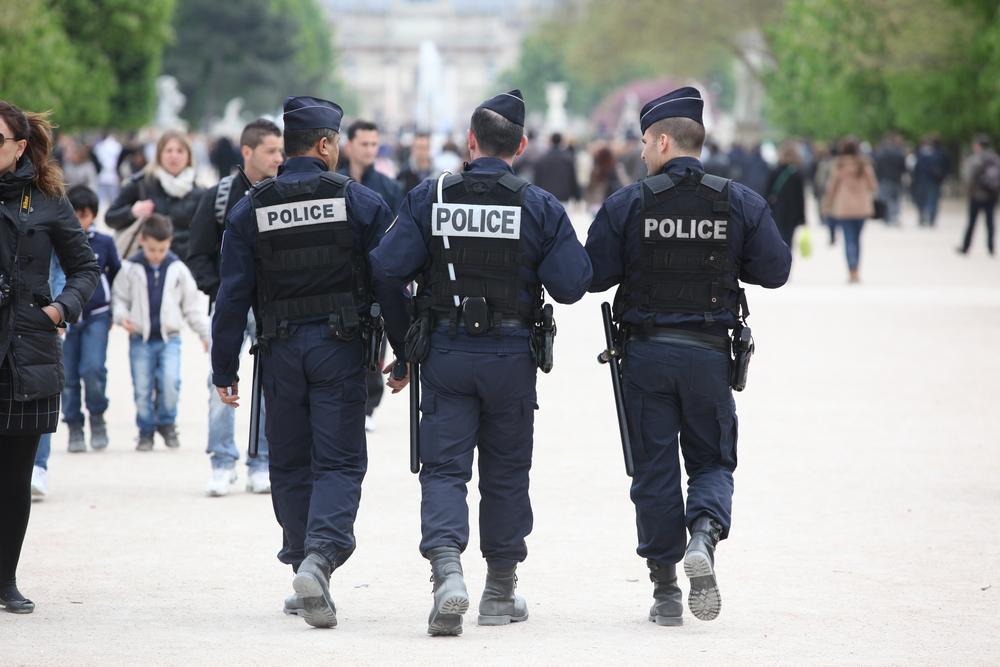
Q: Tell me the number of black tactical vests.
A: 3